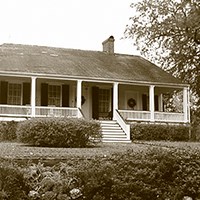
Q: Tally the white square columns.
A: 5